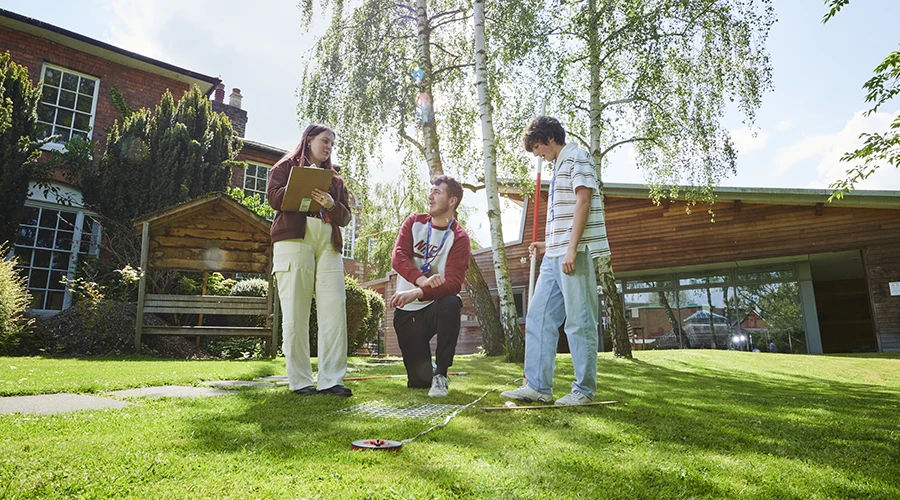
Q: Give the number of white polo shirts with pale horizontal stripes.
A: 1